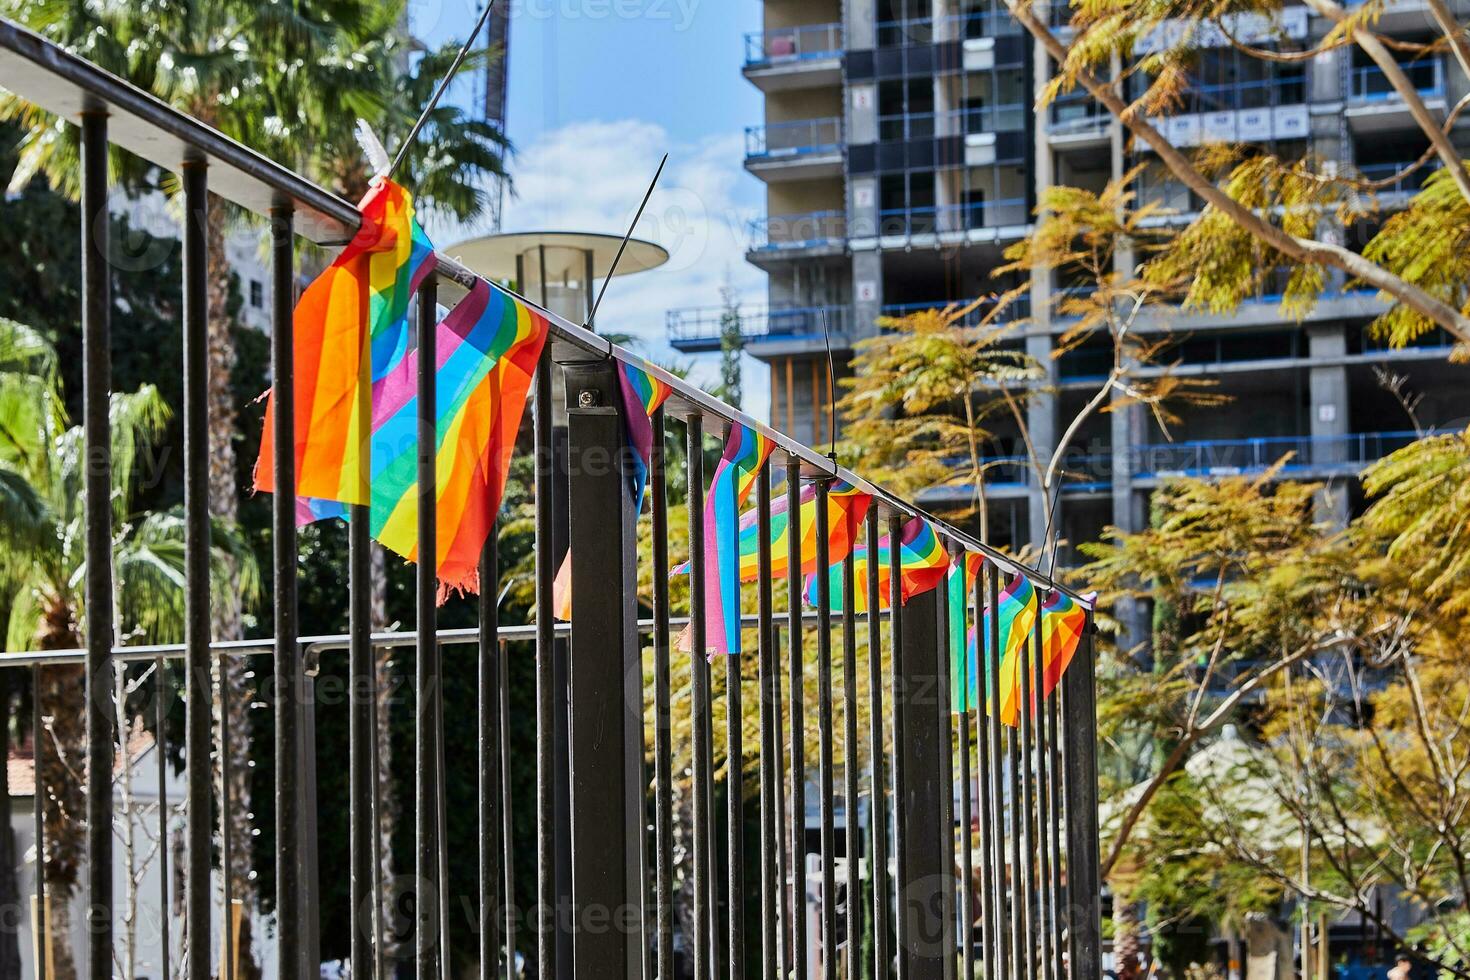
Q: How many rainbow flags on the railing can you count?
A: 9